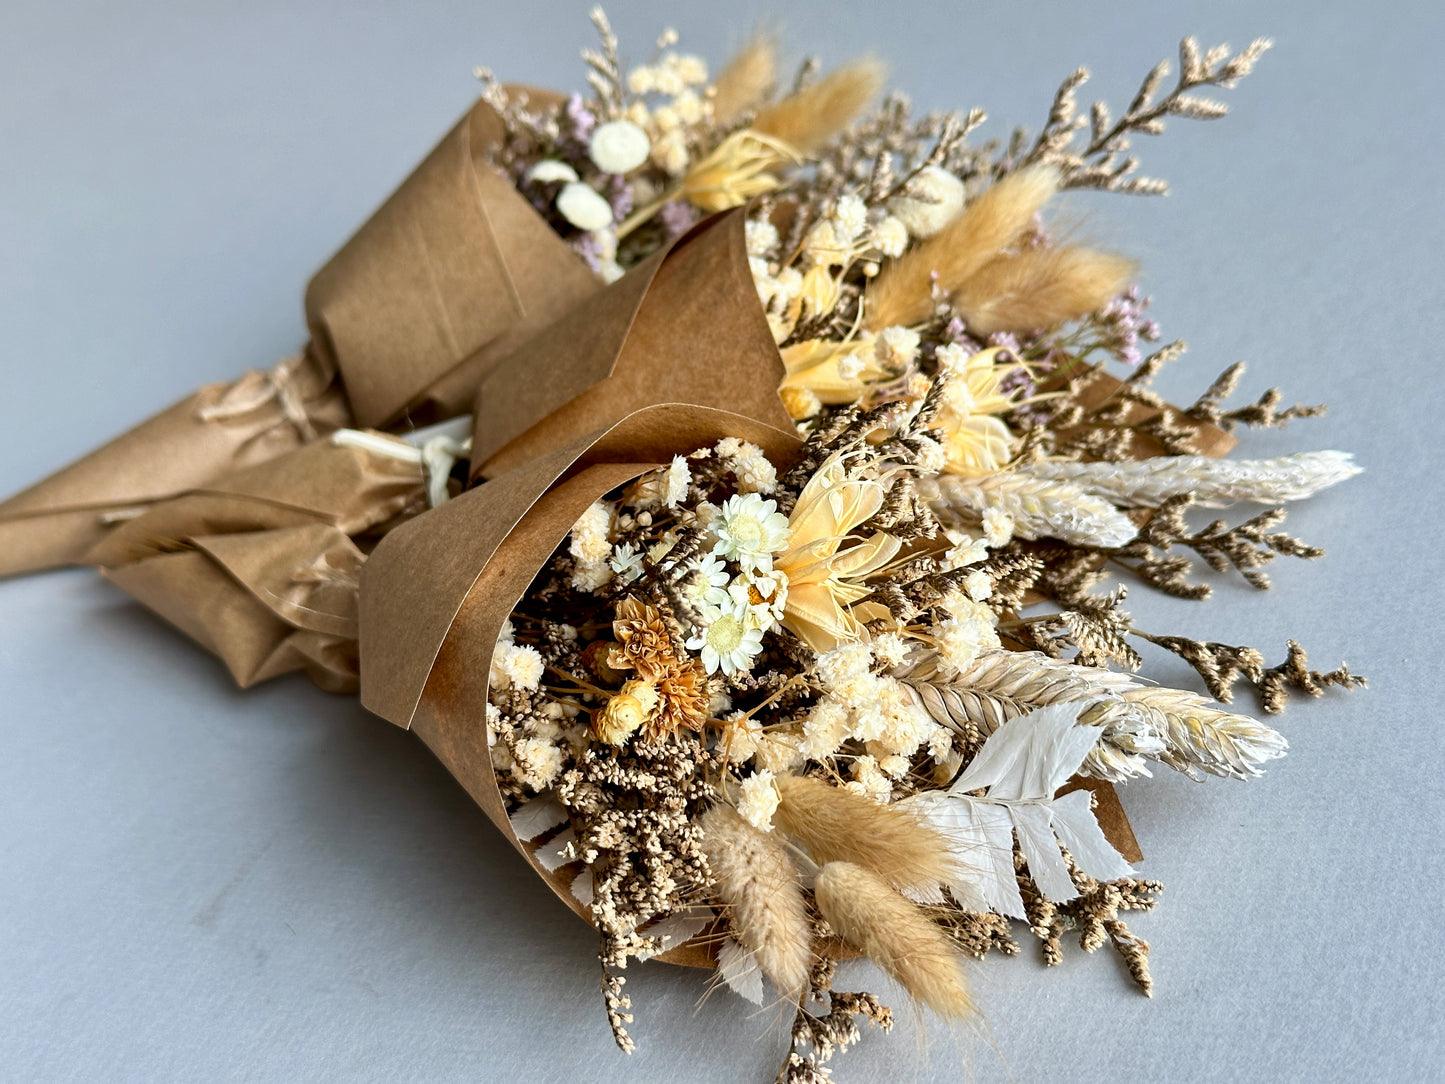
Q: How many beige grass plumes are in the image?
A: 7